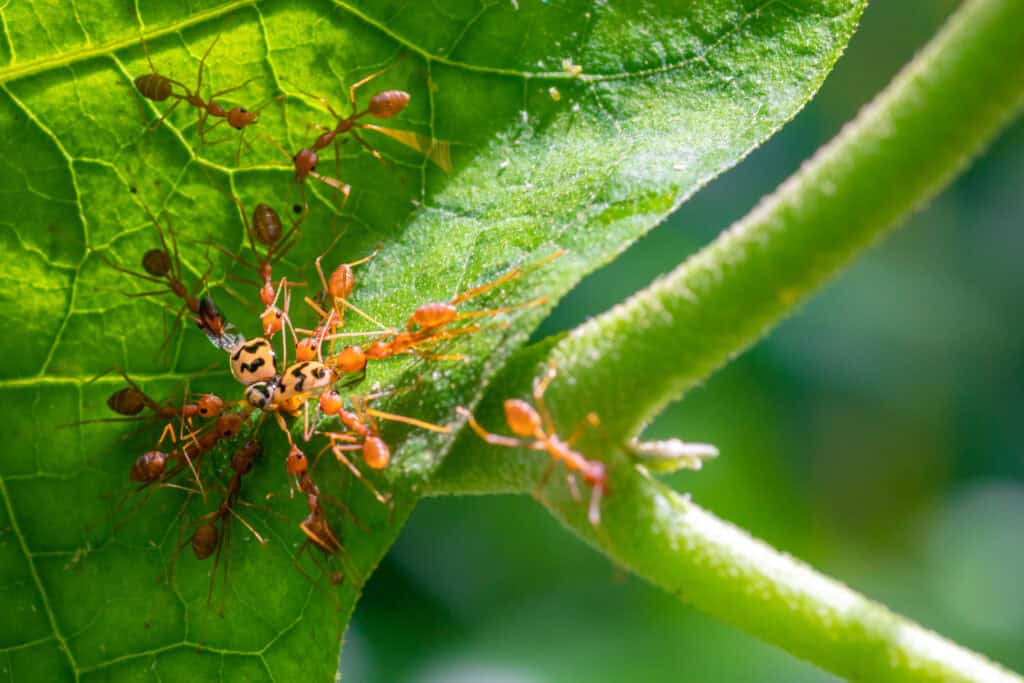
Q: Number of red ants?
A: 12